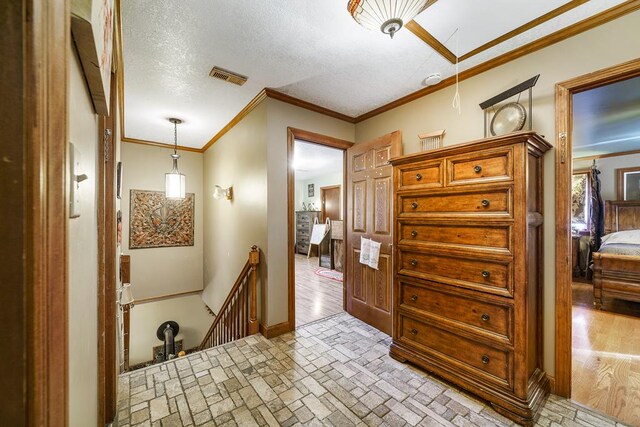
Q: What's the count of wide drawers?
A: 5